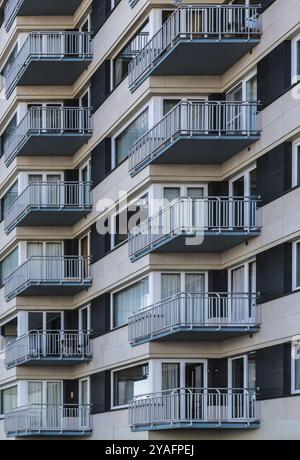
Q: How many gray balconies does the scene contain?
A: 12